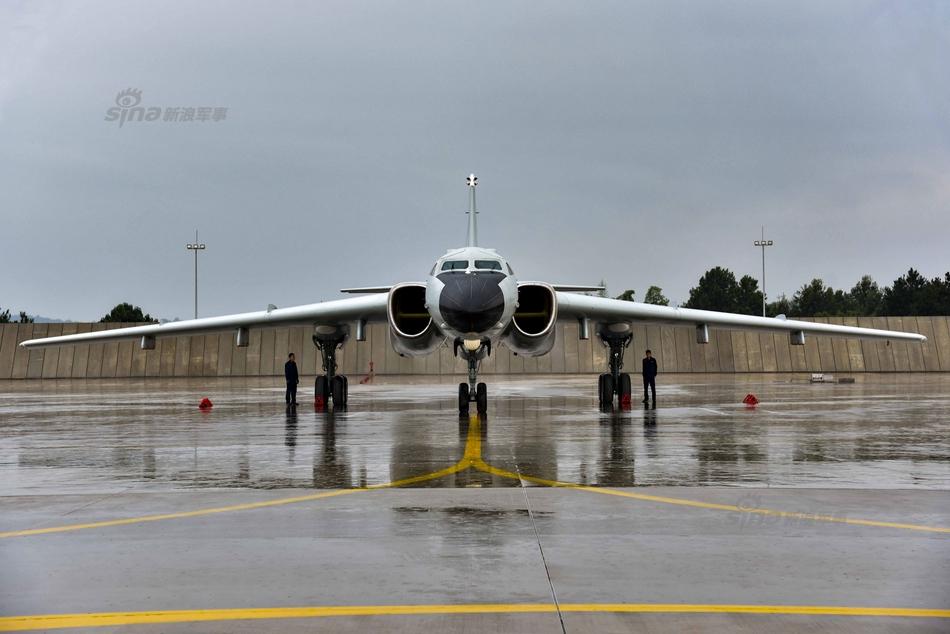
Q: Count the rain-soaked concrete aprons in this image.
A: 1